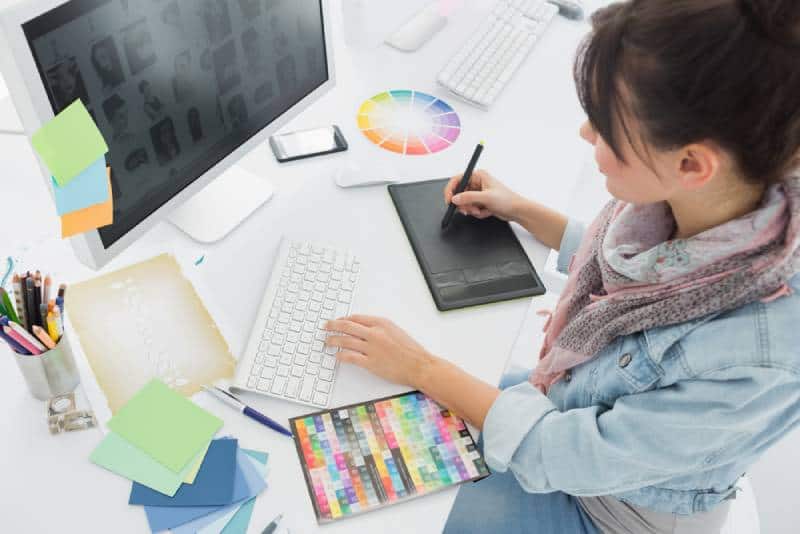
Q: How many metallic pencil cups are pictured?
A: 1